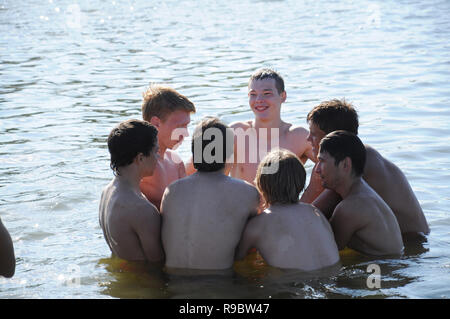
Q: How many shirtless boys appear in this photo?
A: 7